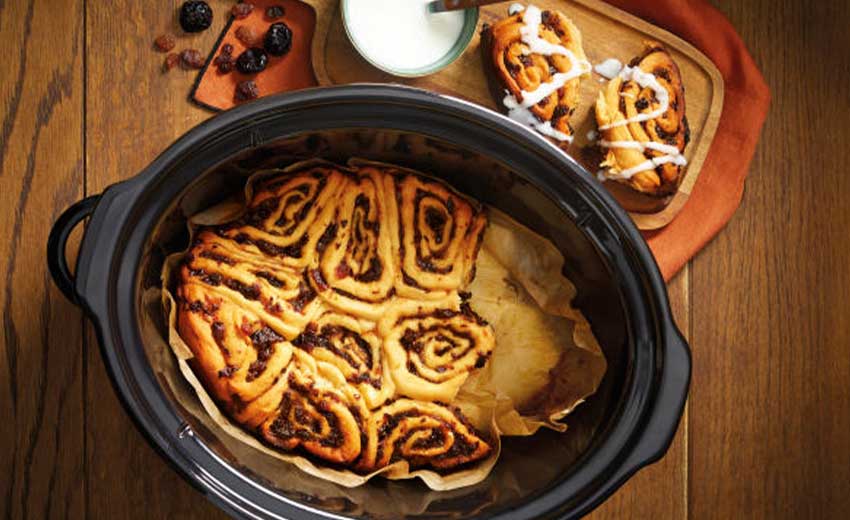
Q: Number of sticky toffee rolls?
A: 11